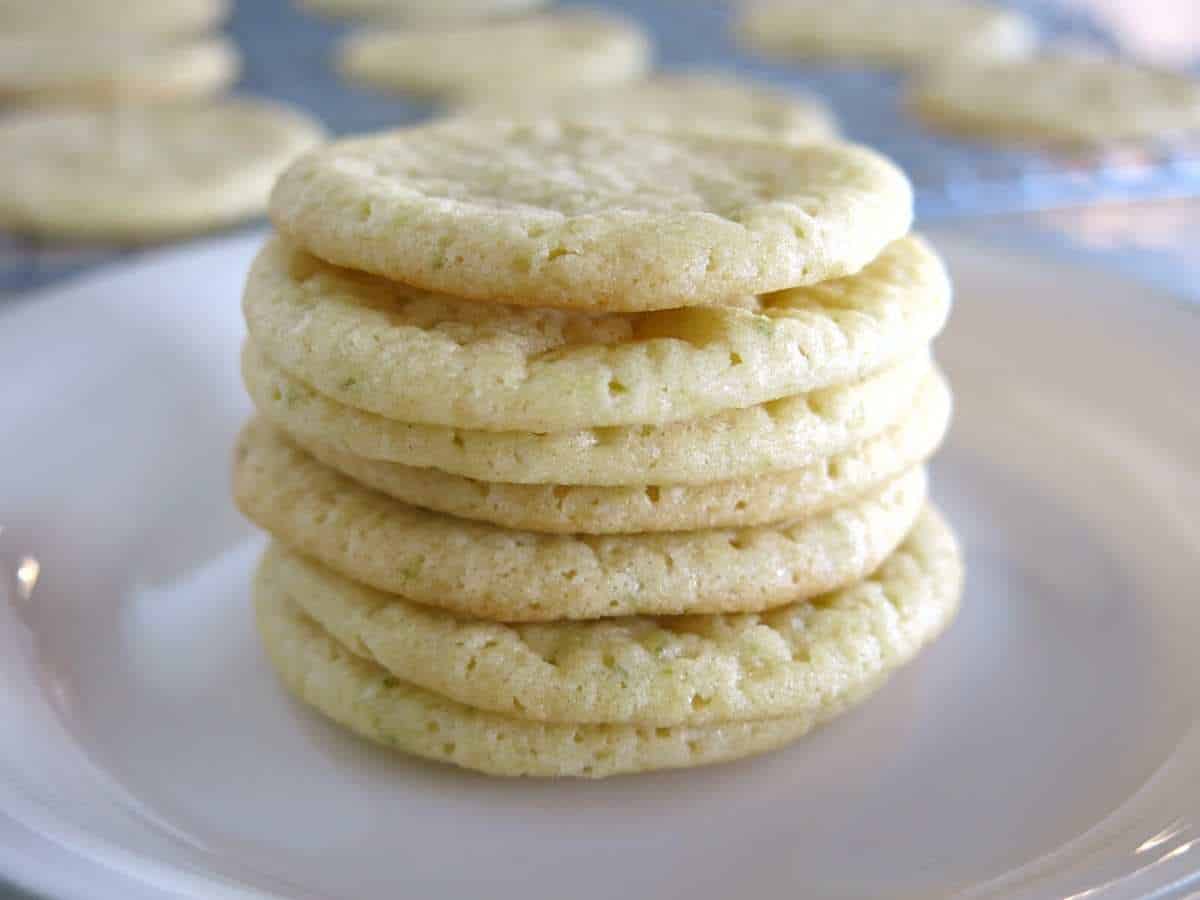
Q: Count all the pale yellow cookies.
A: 15